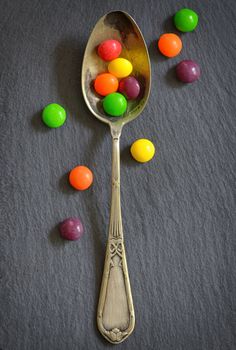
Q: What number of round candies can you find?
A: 12